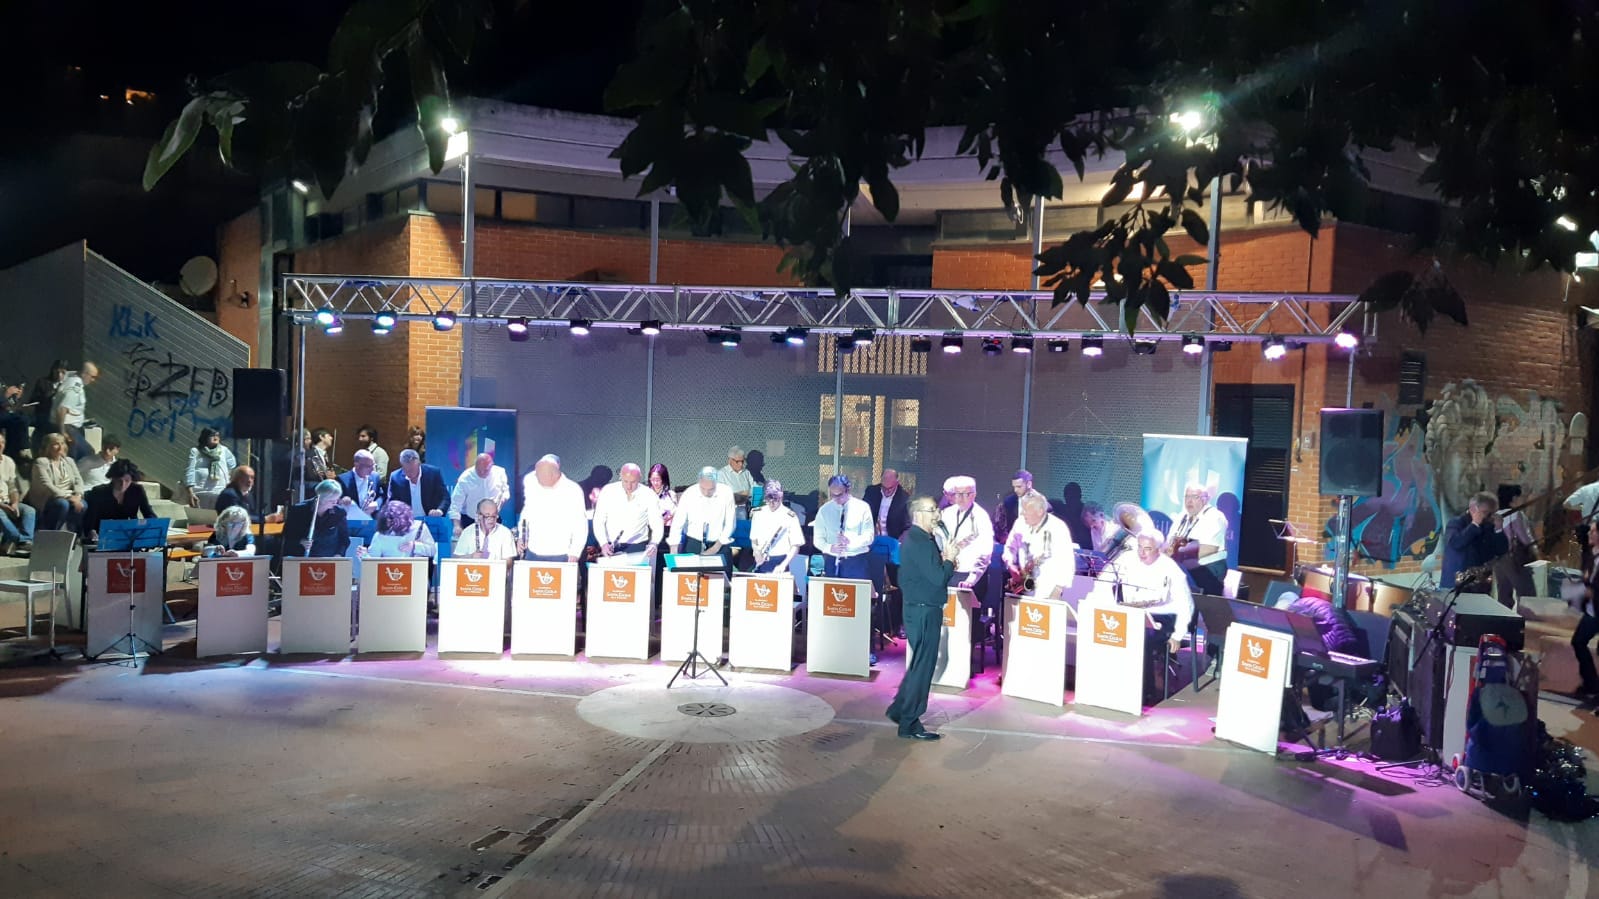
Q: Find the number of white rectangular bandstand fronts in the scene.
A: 14